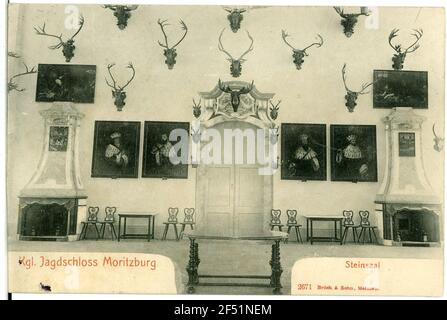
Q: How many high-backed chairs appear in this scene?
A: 8